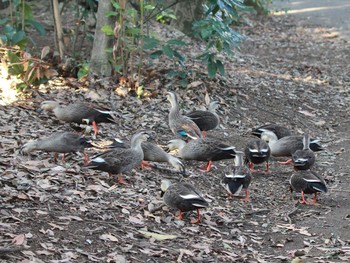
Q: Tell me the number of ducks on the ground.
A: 14